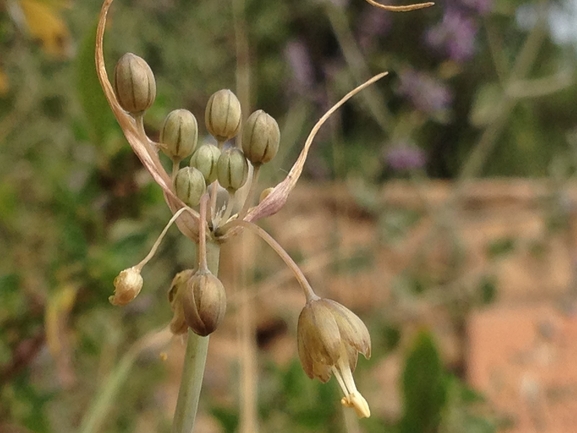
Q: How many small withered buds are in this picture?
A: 1